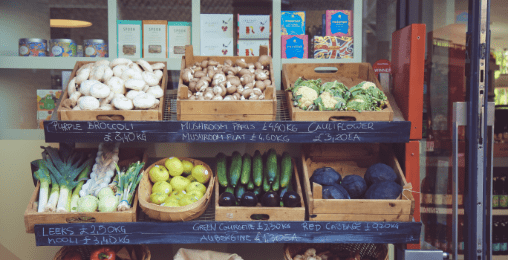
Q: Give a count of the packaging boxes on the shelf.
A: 11